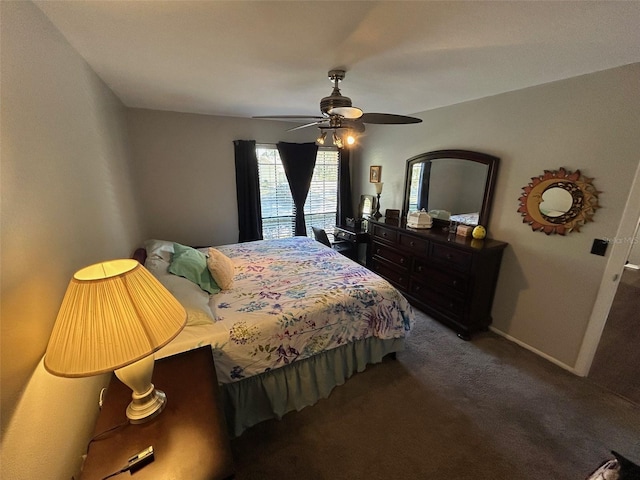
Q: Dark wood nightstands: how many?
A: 1